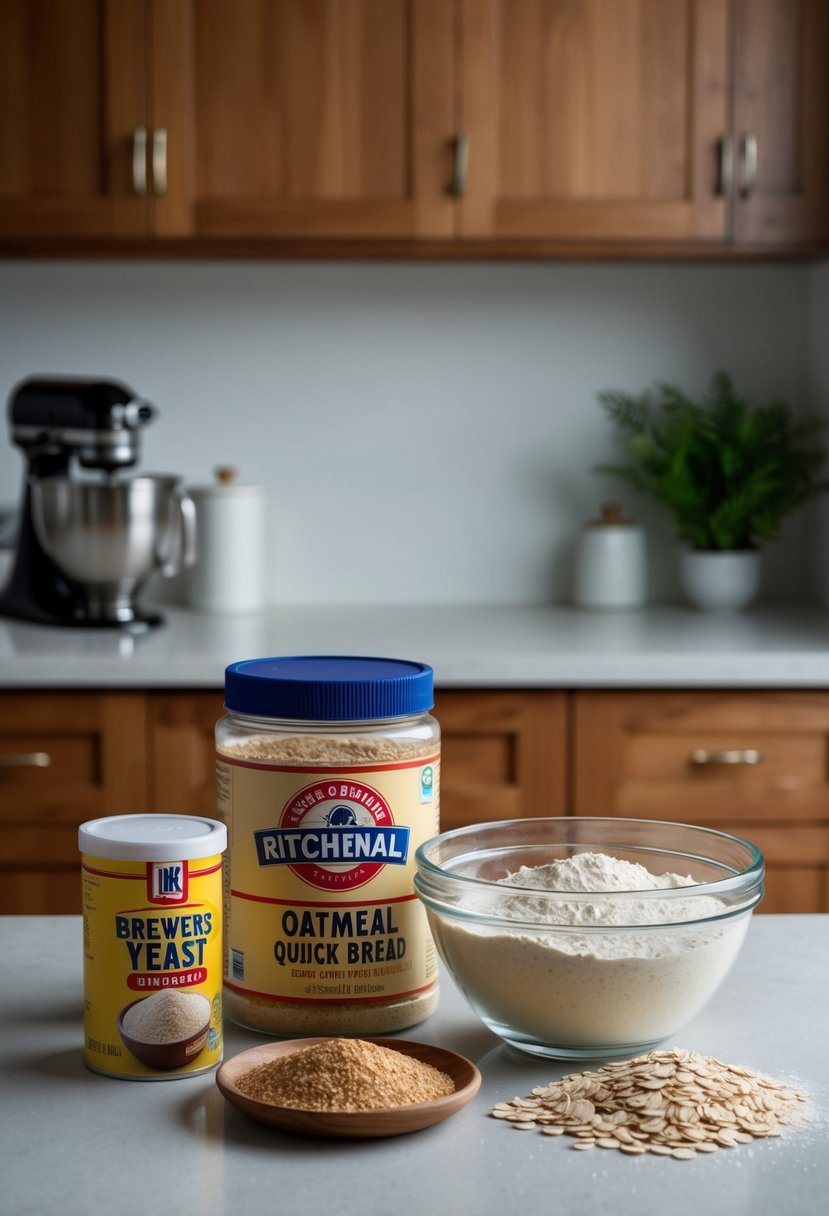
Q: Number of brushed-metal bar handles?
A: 7